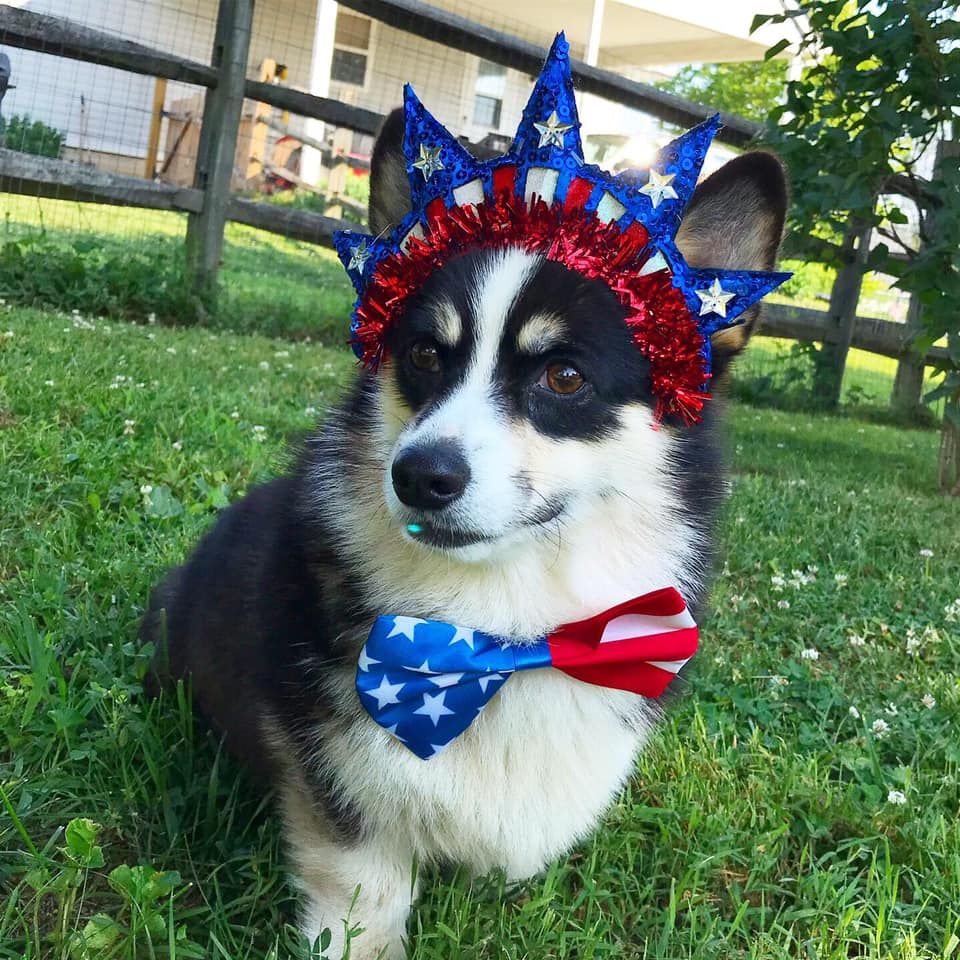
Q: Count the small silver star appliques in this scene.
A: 5